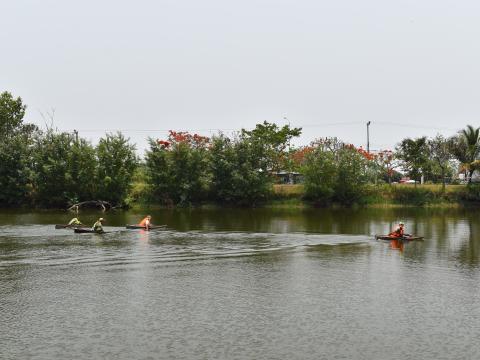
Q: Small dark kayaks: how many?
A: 4